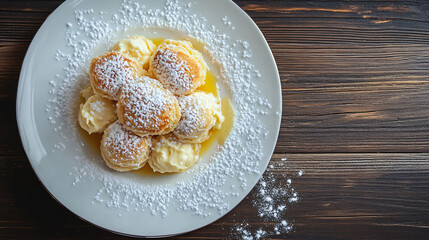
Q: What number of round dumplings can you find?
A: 5